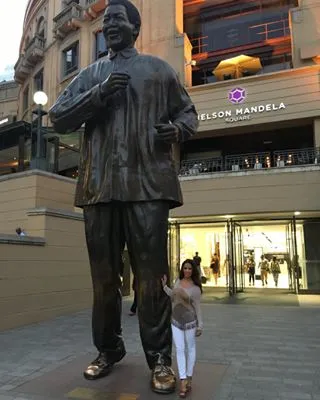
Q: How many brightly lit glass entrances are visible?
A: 2